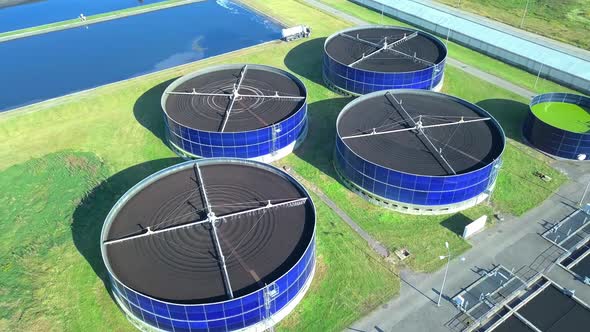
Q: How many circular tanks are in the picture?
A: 5